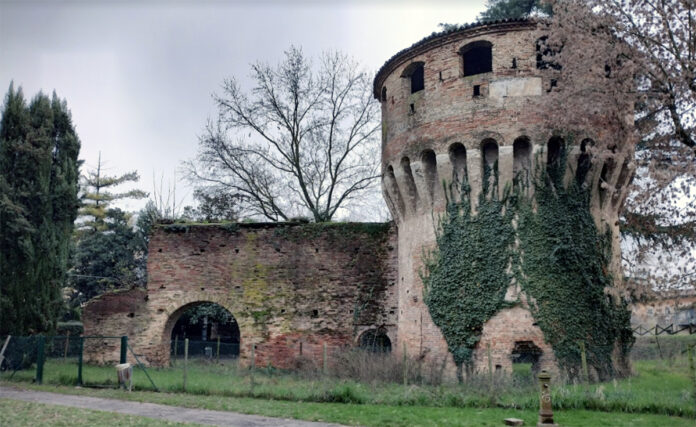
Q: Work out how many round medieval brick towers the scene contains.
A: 1